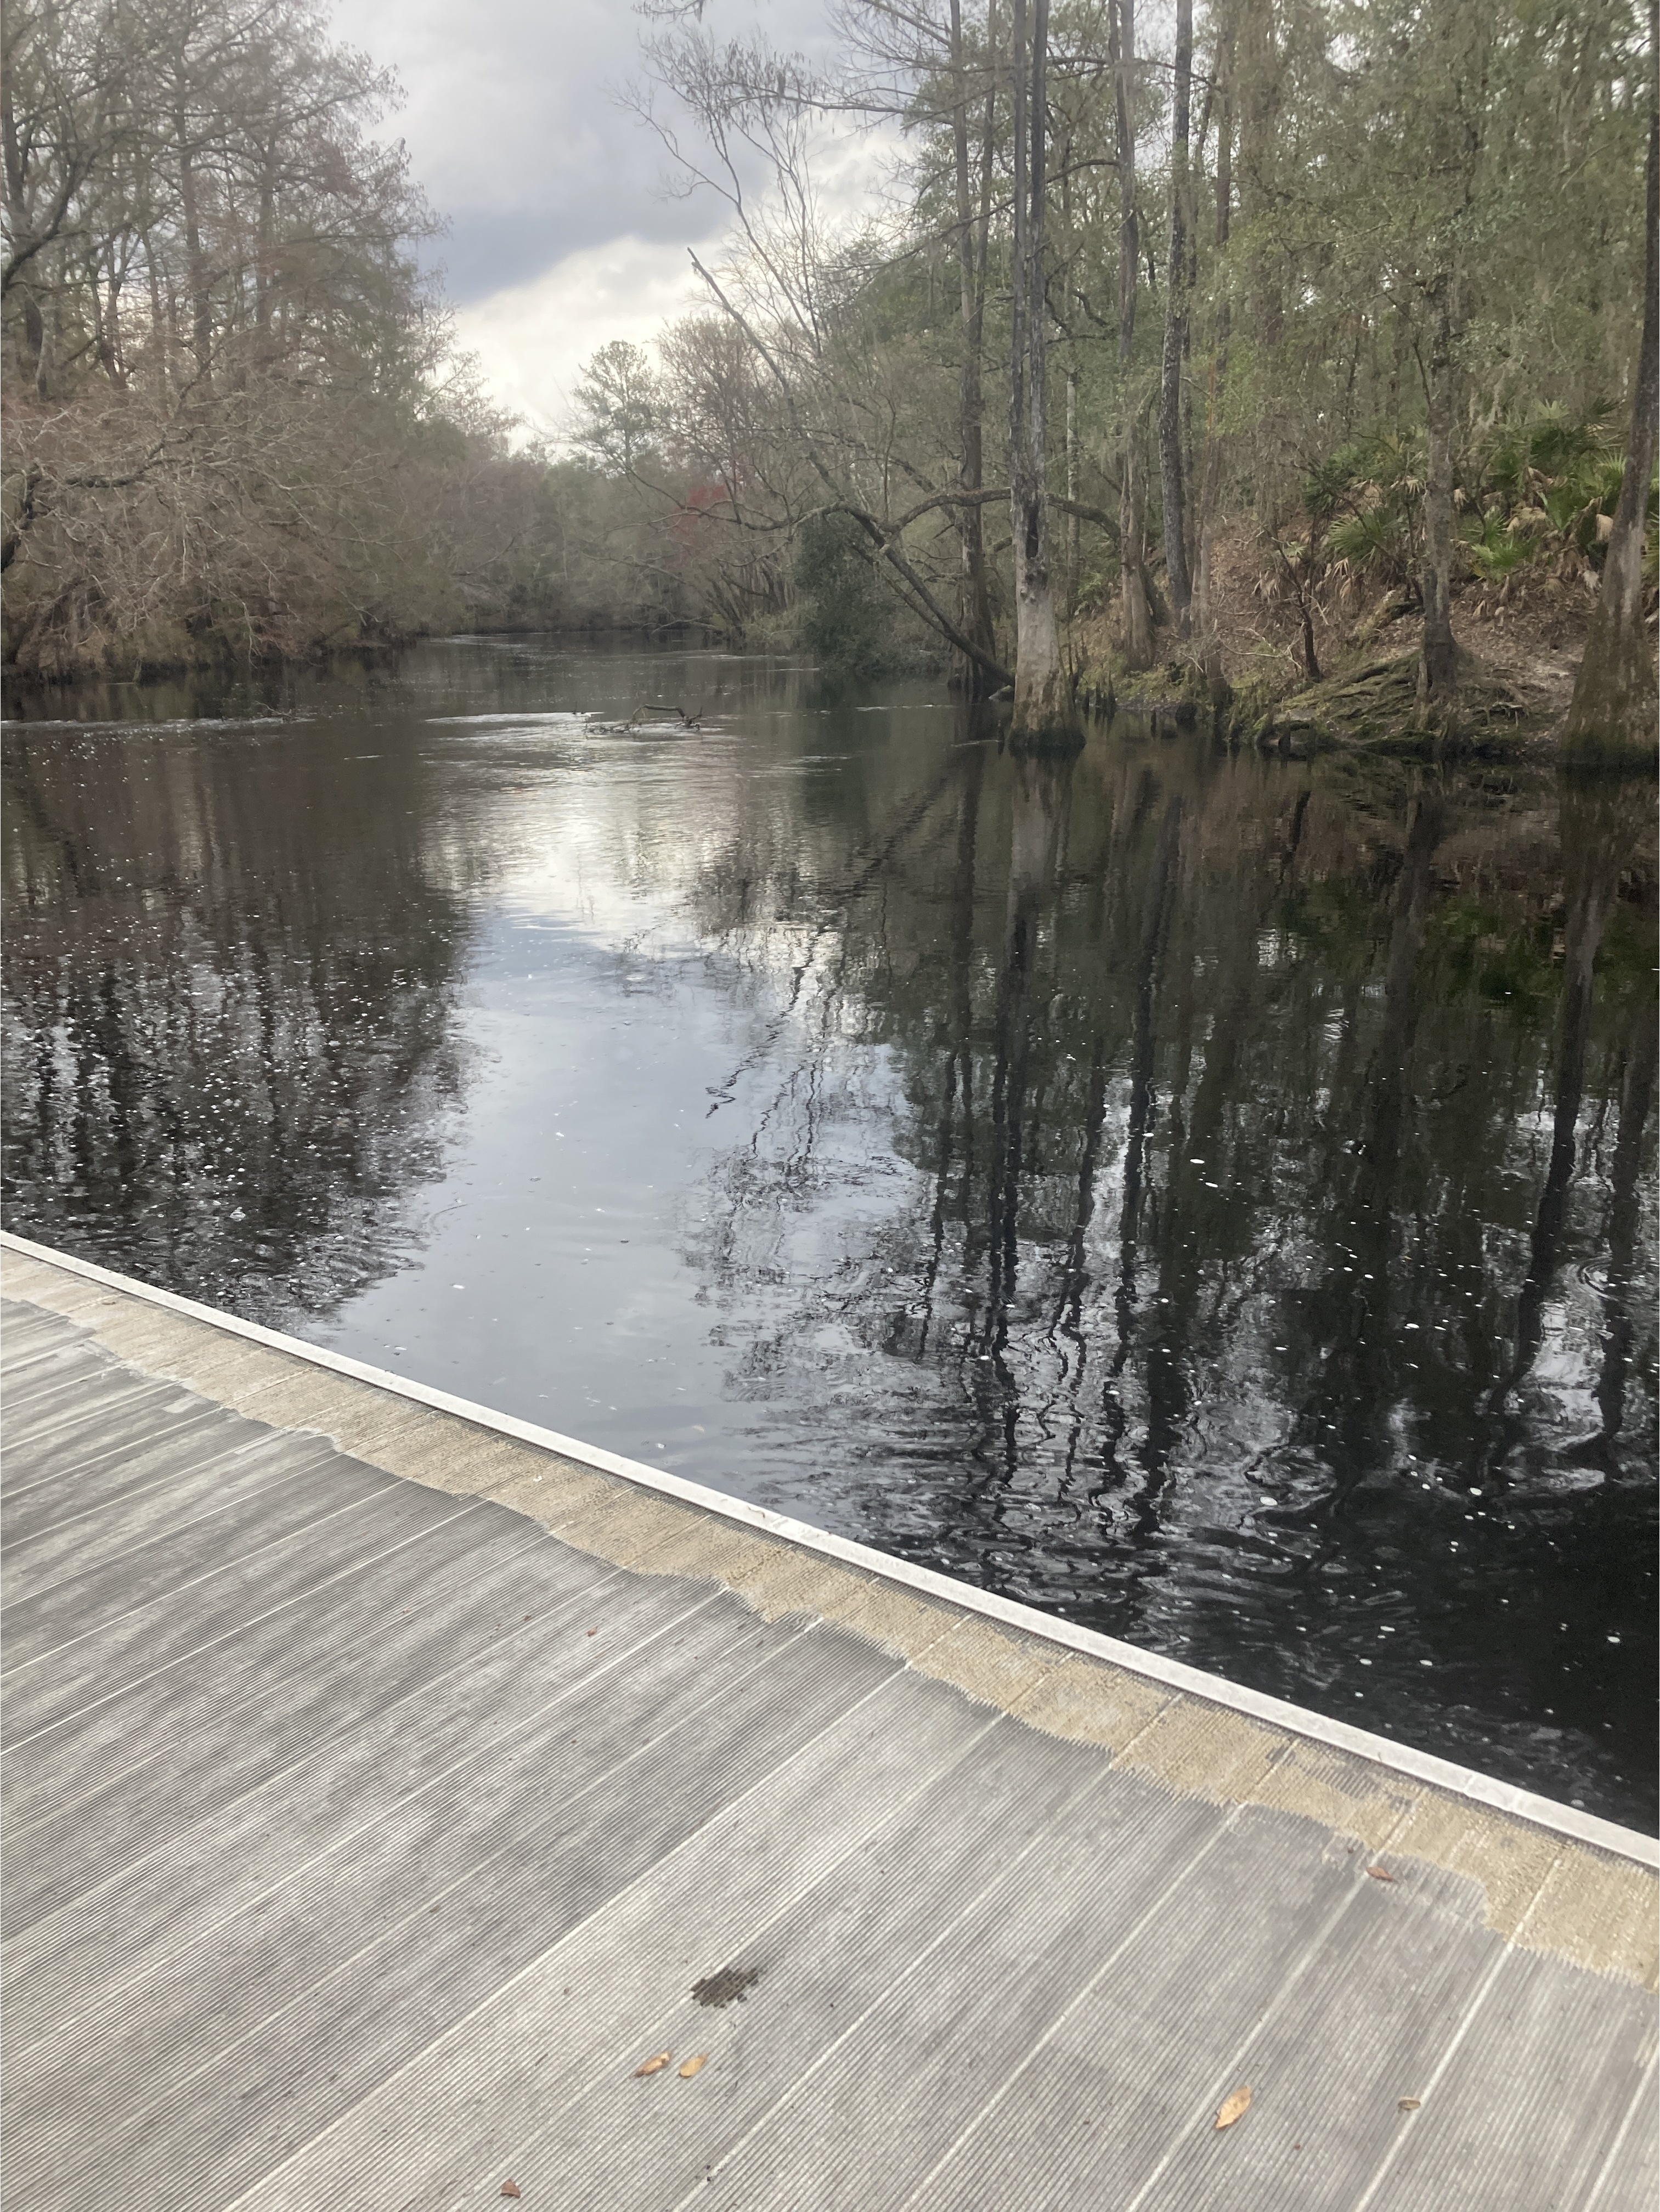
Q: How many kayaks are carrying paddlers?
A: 0